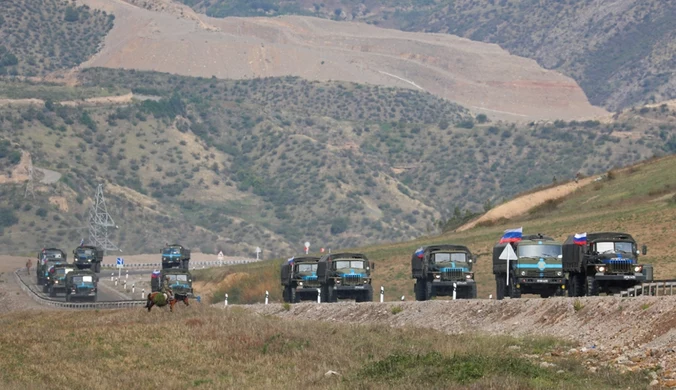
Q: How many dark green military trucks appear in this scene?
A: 12